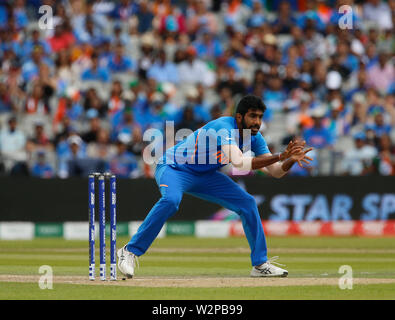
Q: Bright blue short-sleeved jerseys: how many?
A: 1